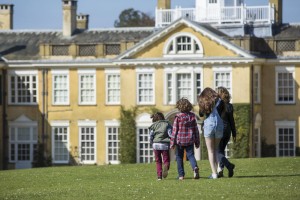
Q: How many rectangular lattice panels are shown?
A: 4